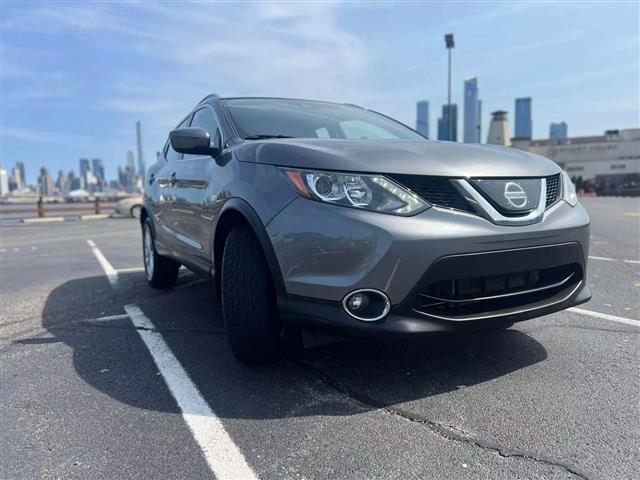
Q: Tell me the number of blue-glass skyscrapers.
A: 5